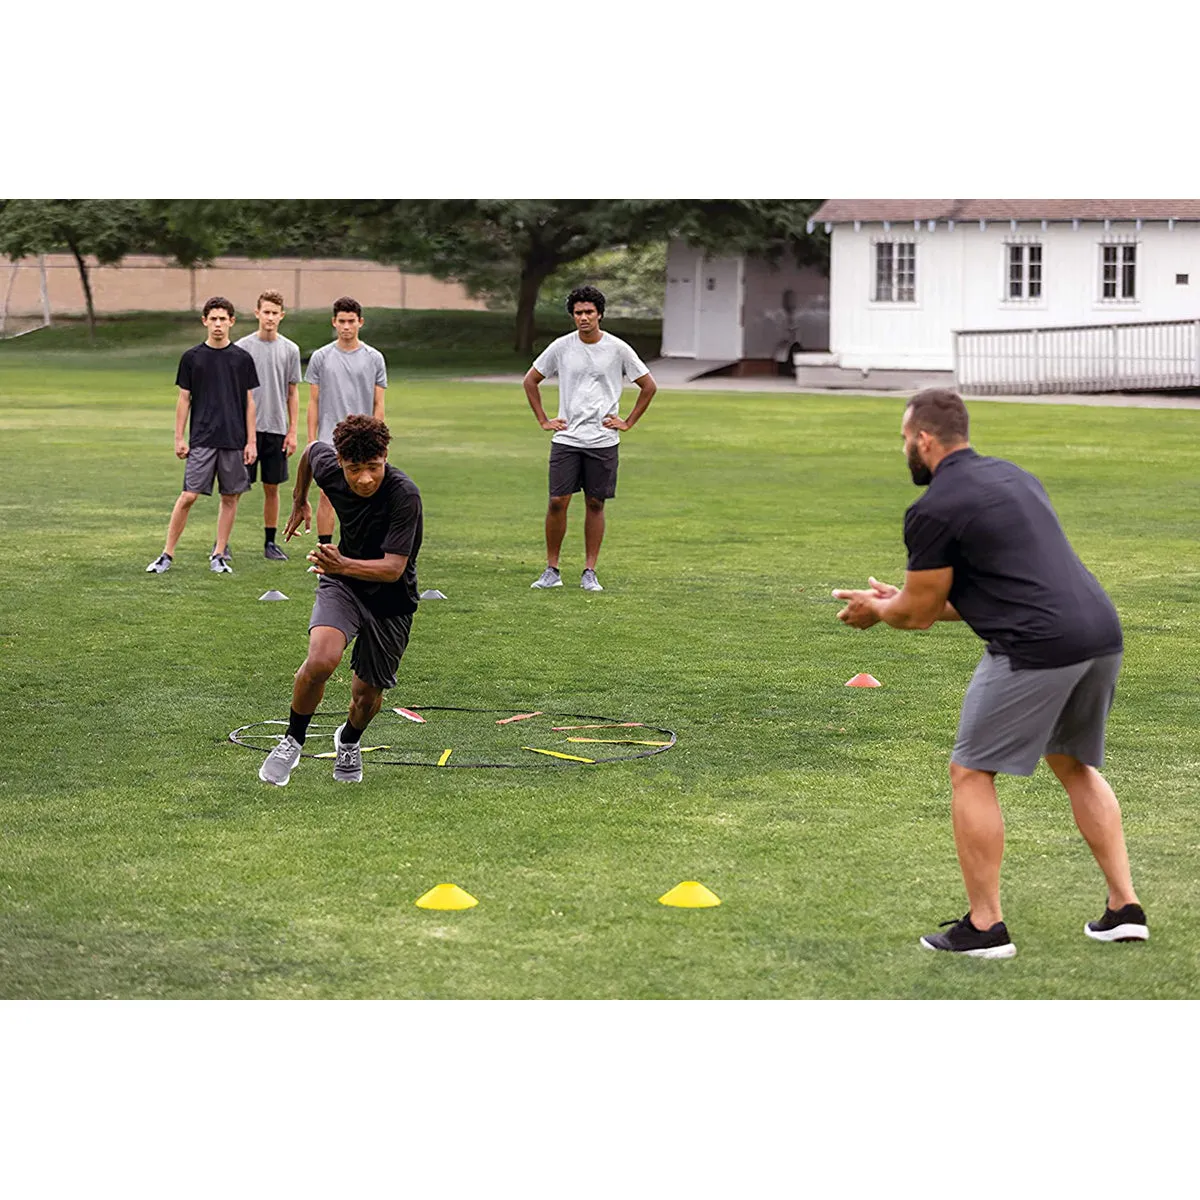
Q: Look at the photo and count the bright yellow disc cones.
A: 2